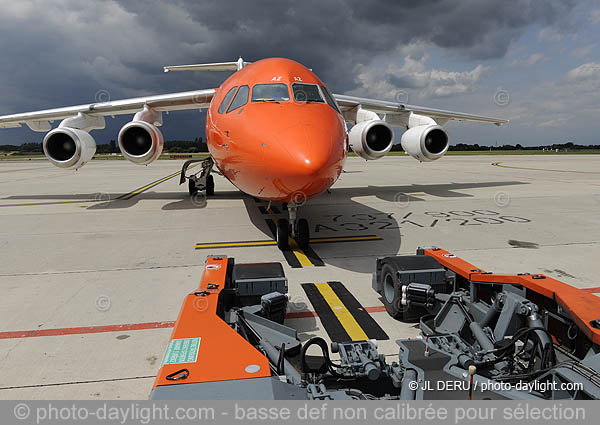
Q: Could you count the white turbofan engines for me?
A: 4